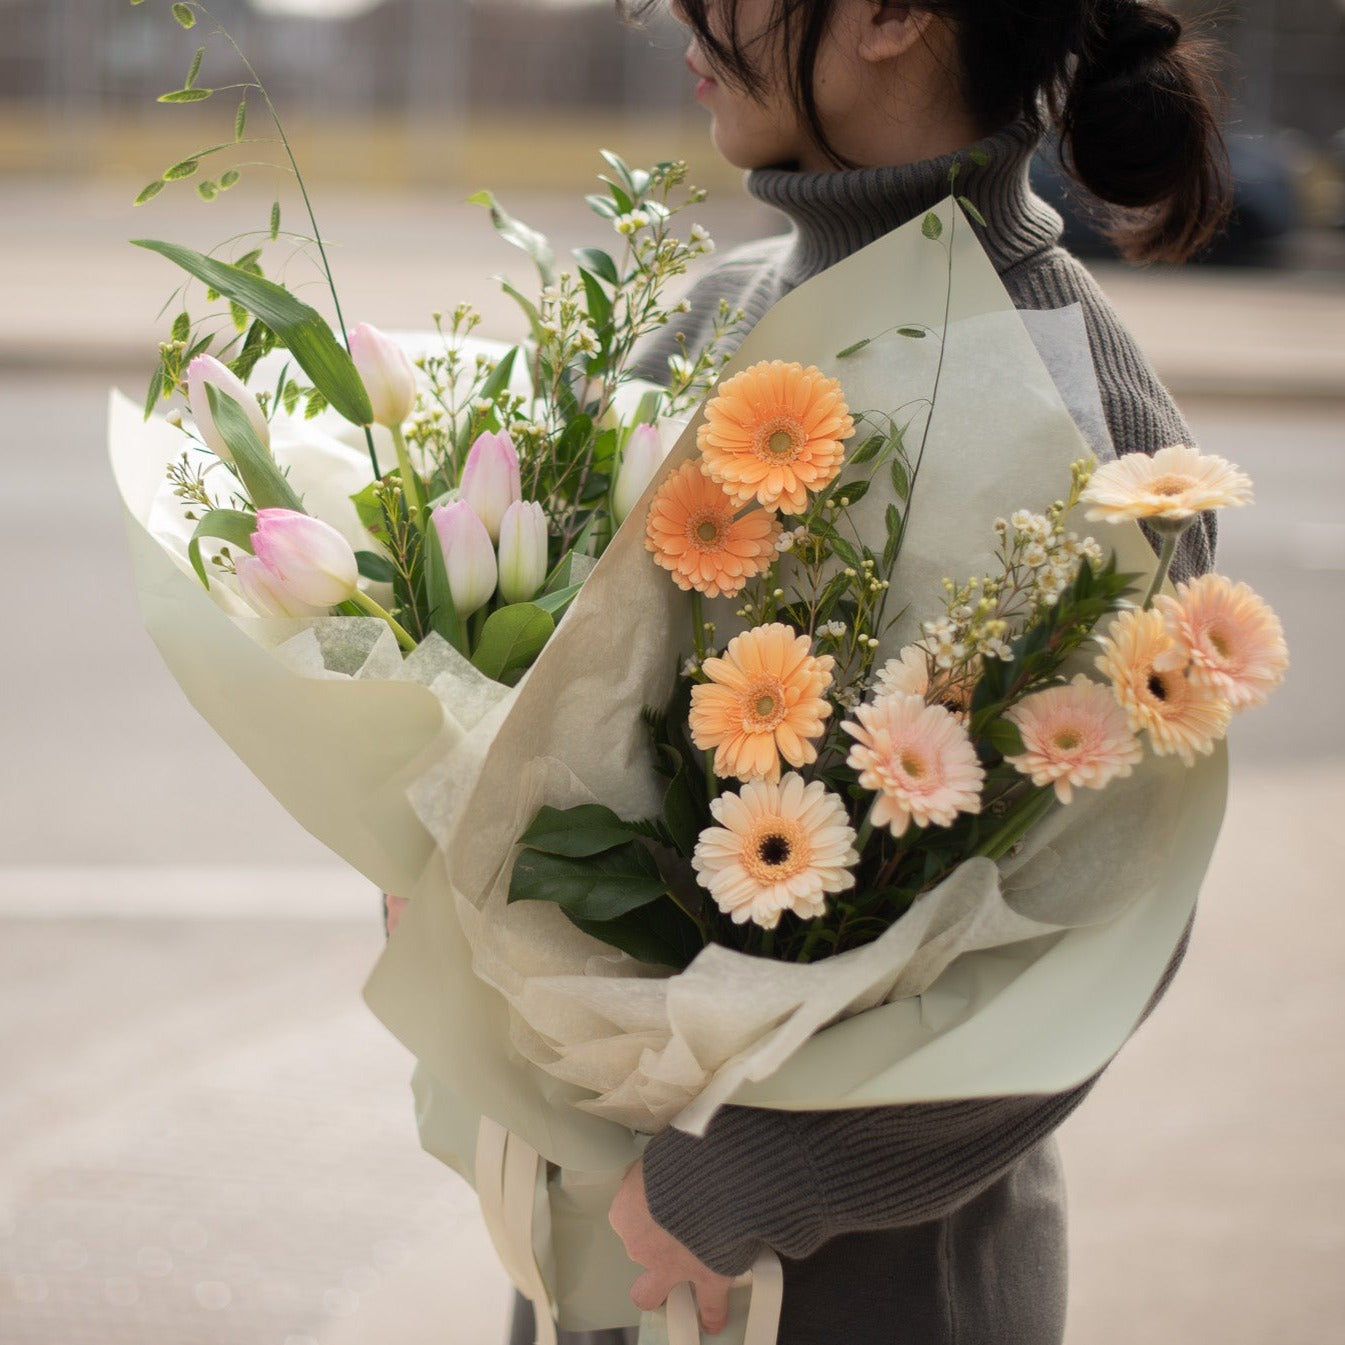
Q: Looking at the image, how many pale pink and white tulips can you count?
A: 8